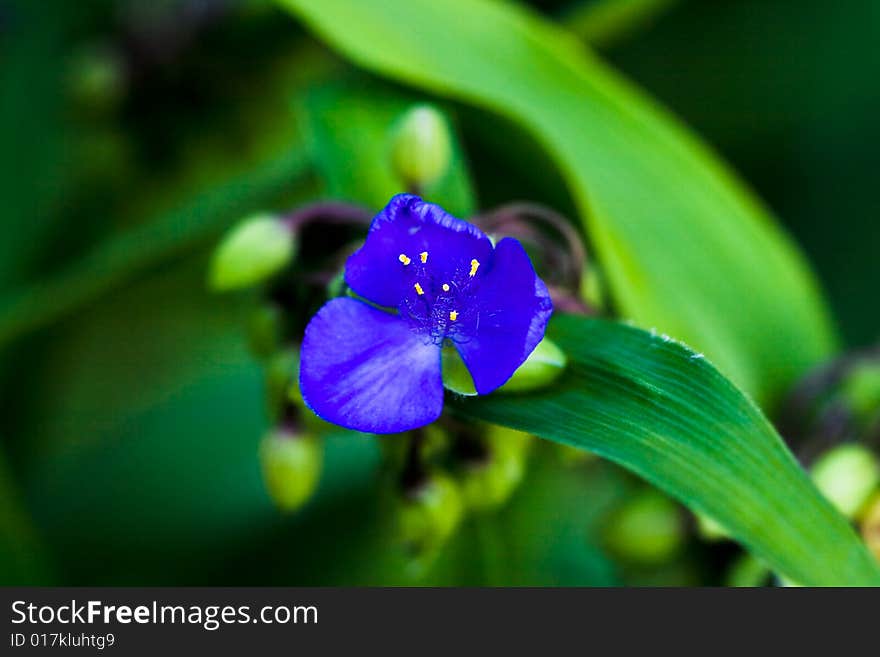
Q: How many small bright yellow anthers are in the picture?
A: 6